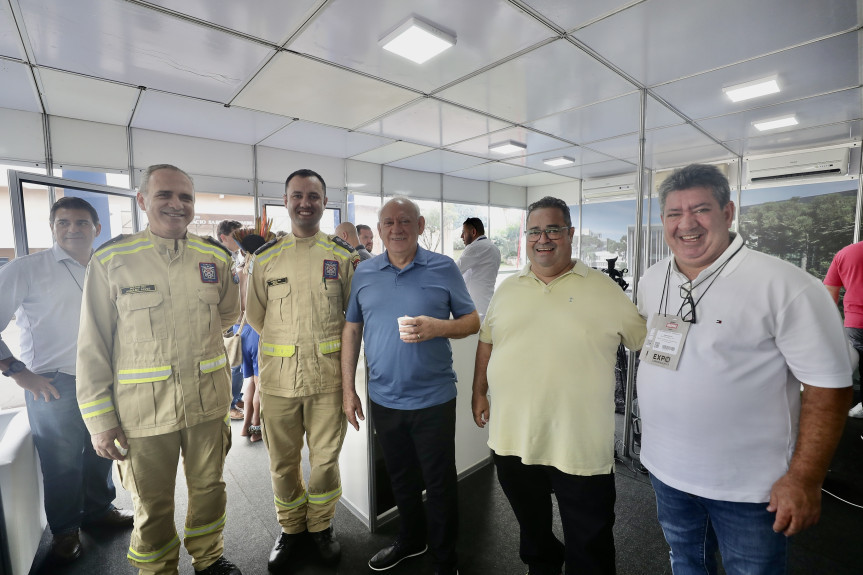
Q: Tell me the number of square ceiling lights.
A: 5